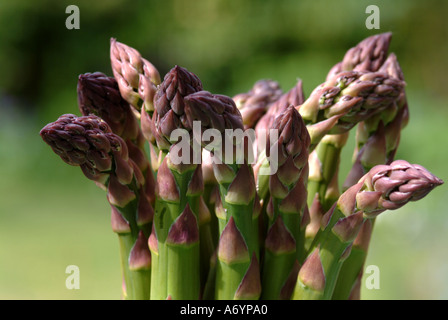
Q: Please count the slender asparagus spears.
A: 12